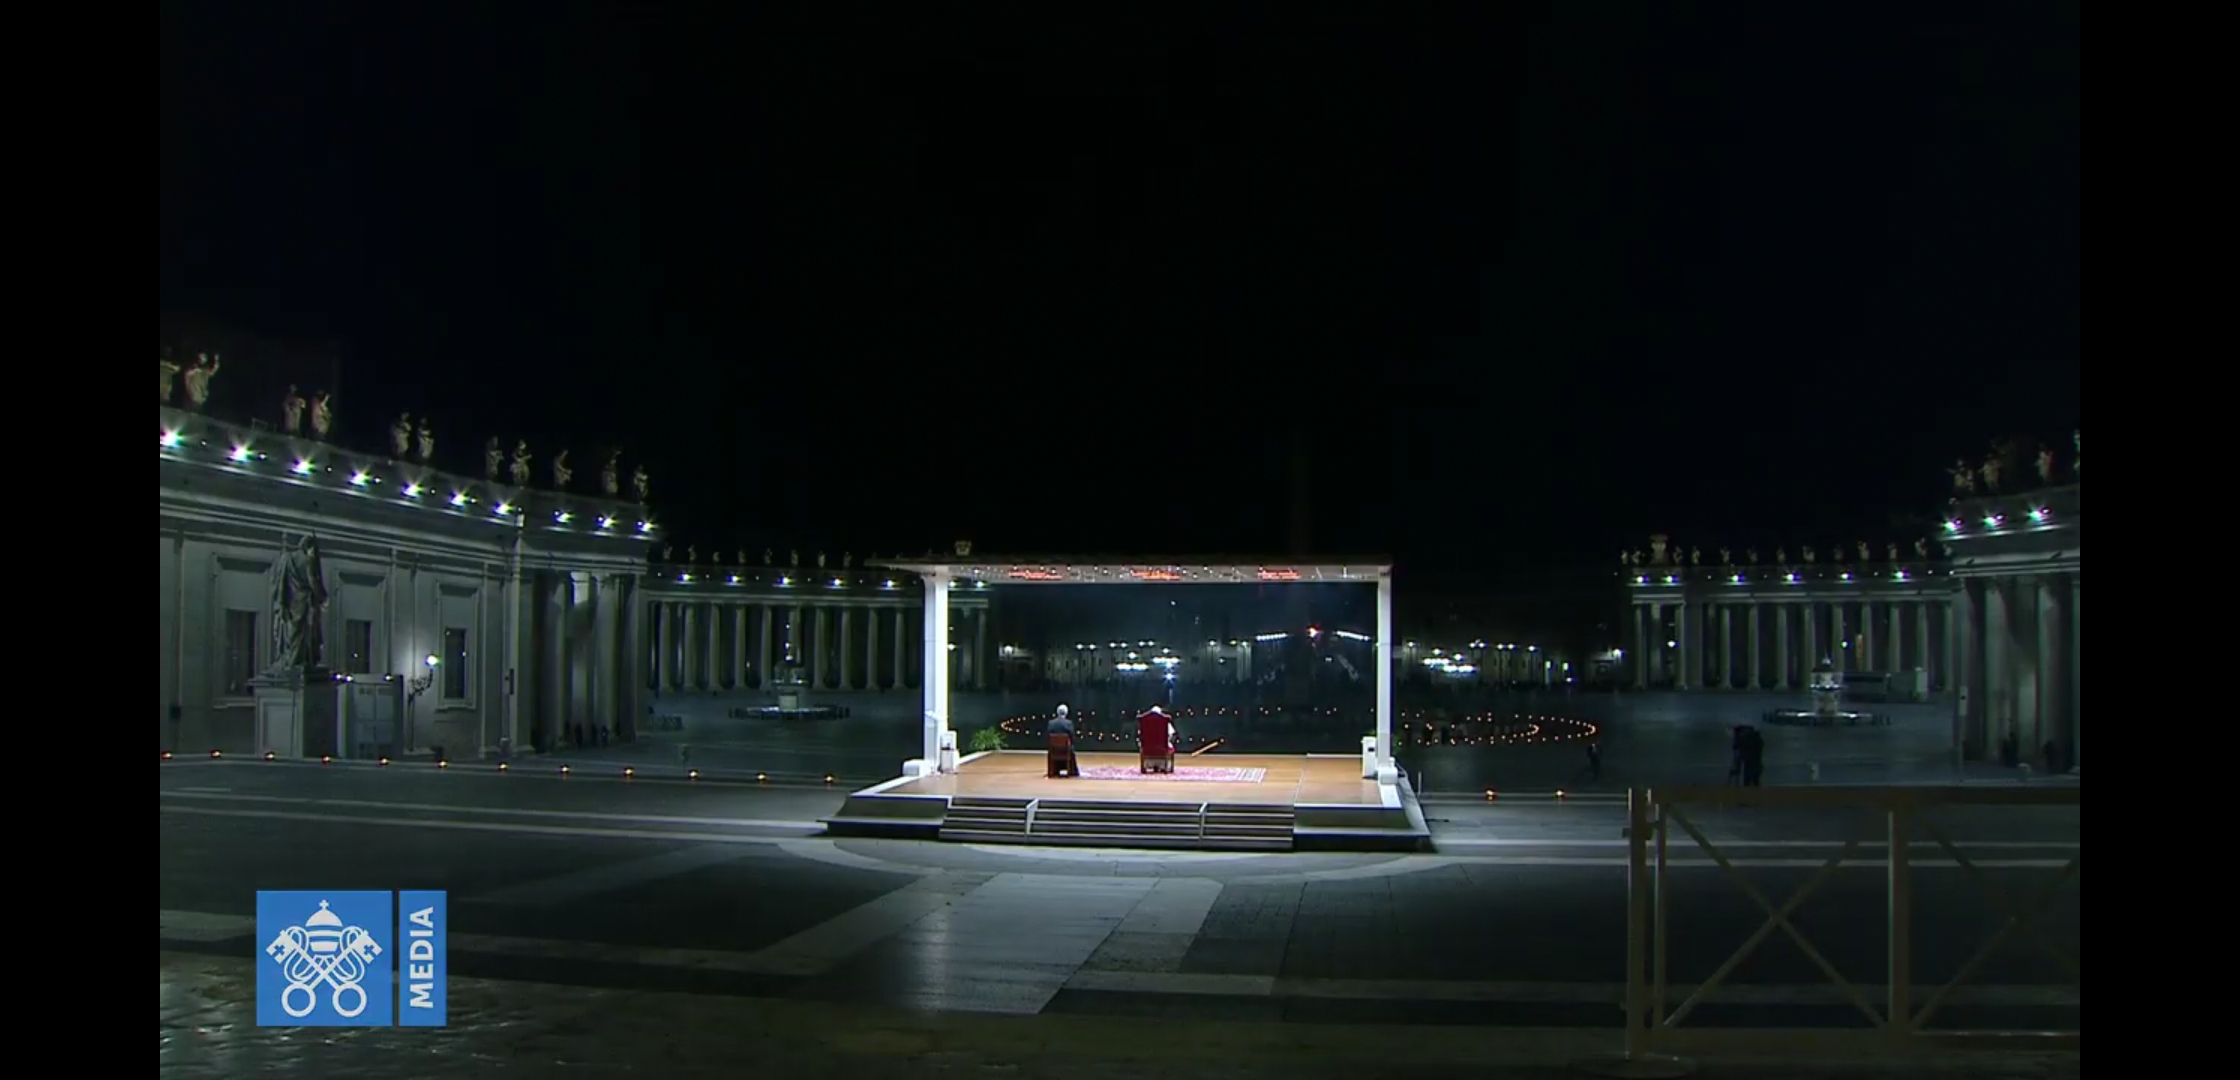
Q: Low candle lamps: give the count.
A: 14